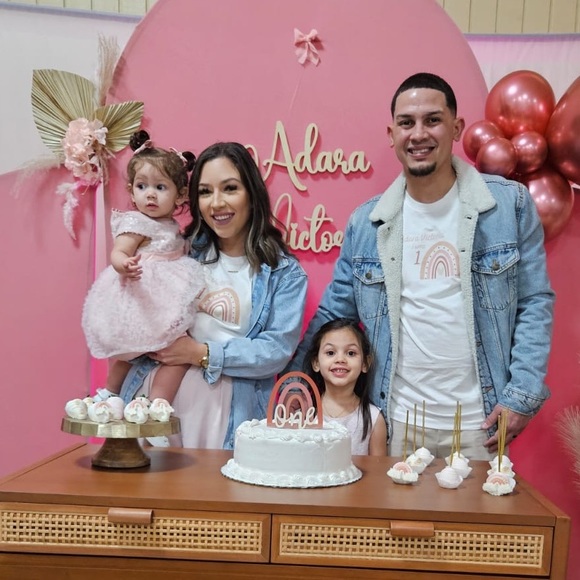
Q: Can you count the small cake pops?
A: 9